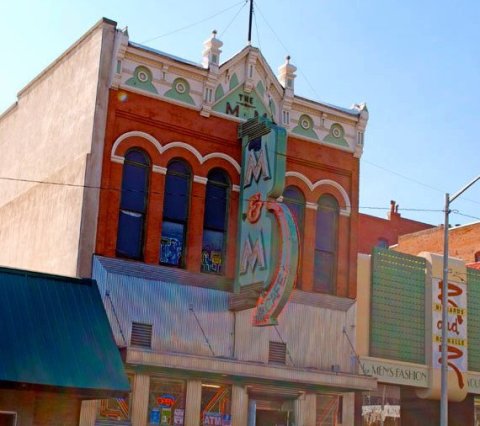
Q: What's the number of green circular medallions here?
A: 4